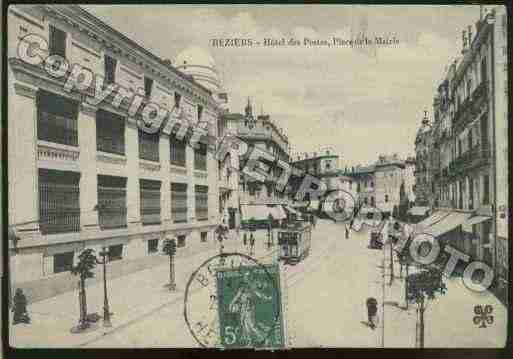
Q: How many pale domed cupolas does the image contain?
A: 1